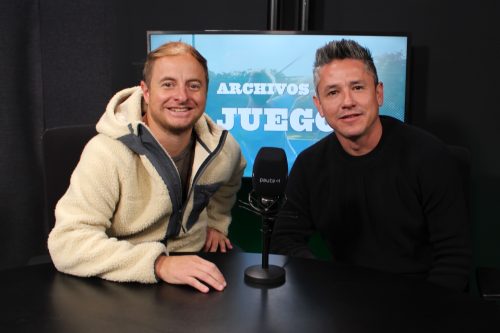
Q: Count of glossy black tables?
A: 1